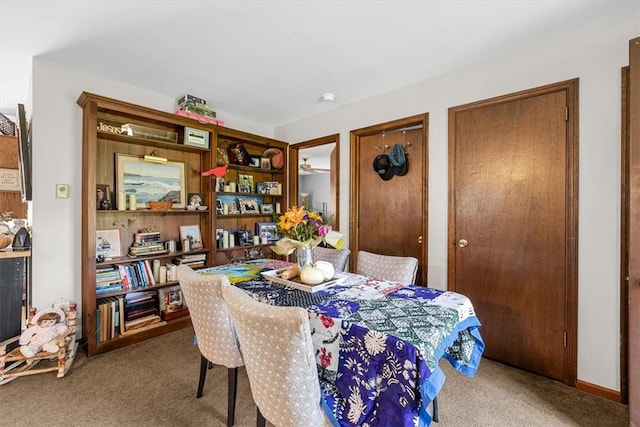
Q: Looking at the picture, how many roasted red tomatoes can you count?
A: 0